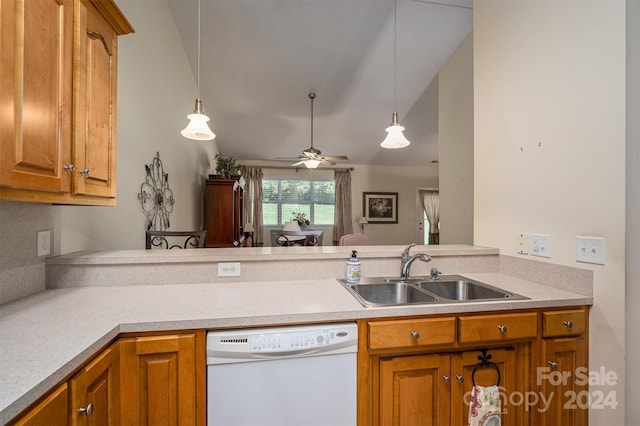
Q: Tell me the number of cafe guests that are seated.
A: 0